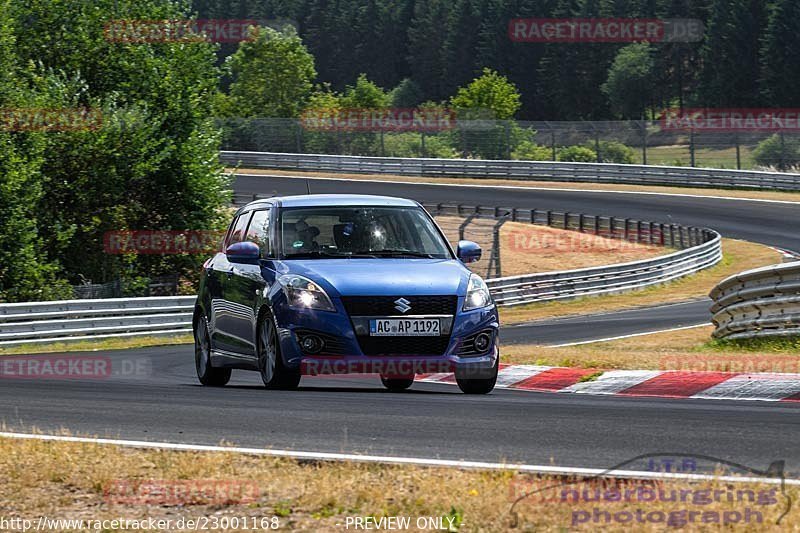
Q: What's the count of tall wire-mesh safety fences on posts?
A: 2